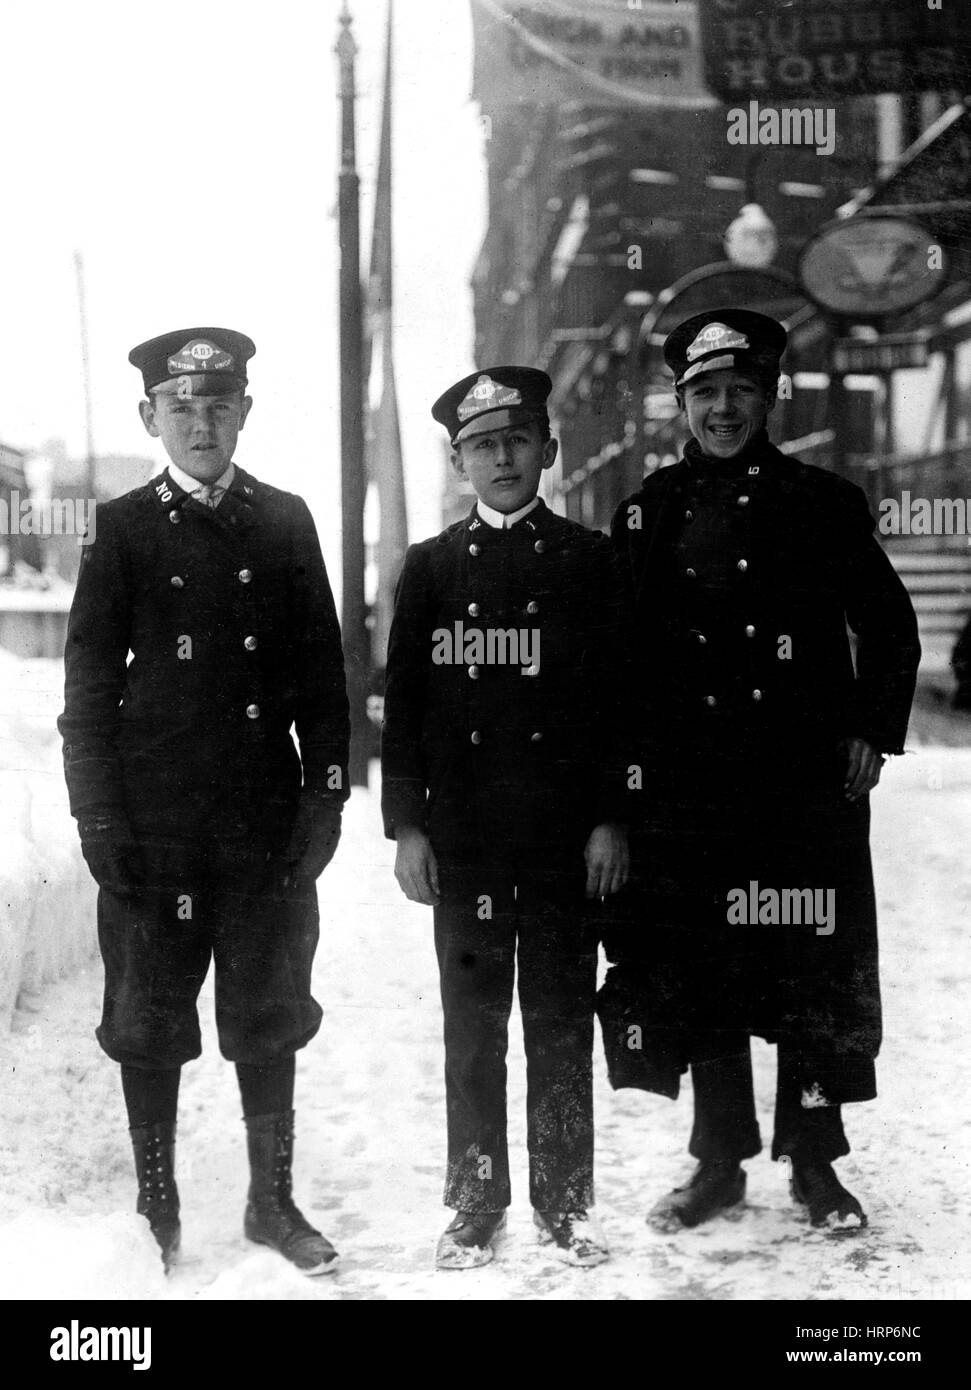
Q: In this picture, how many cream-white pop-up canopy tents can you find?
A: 0